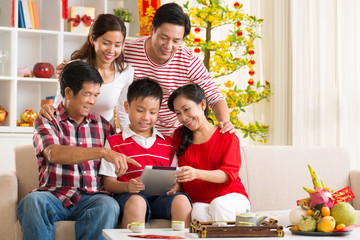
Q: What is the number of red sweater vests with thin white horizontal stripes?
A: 1